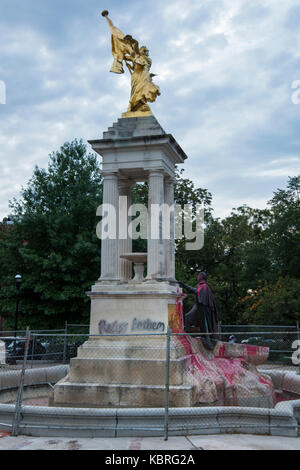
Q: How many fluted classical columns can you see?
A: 4